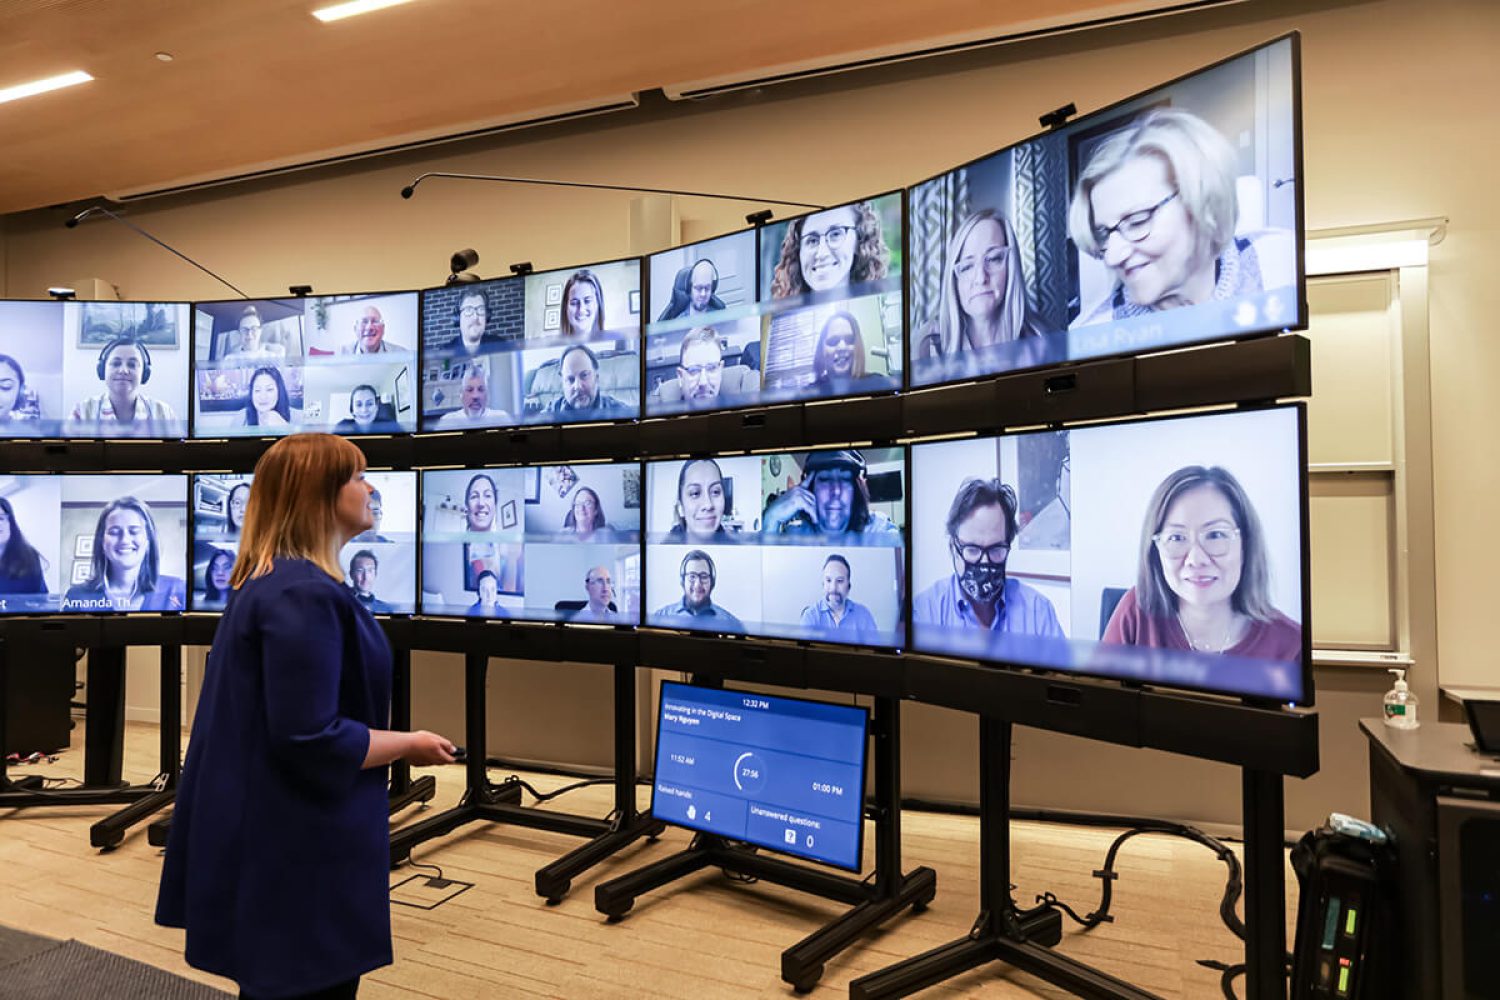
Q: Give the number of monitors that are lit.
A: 11